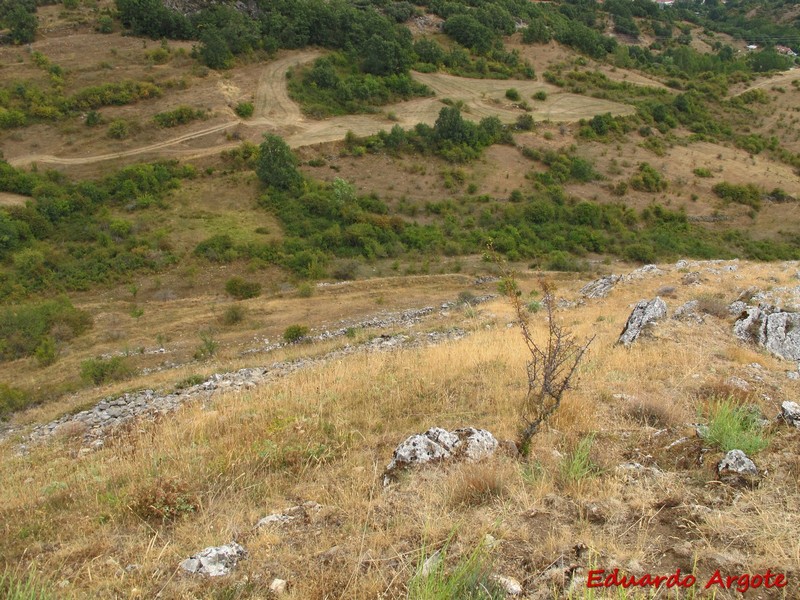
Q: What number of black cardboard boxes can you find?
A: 0